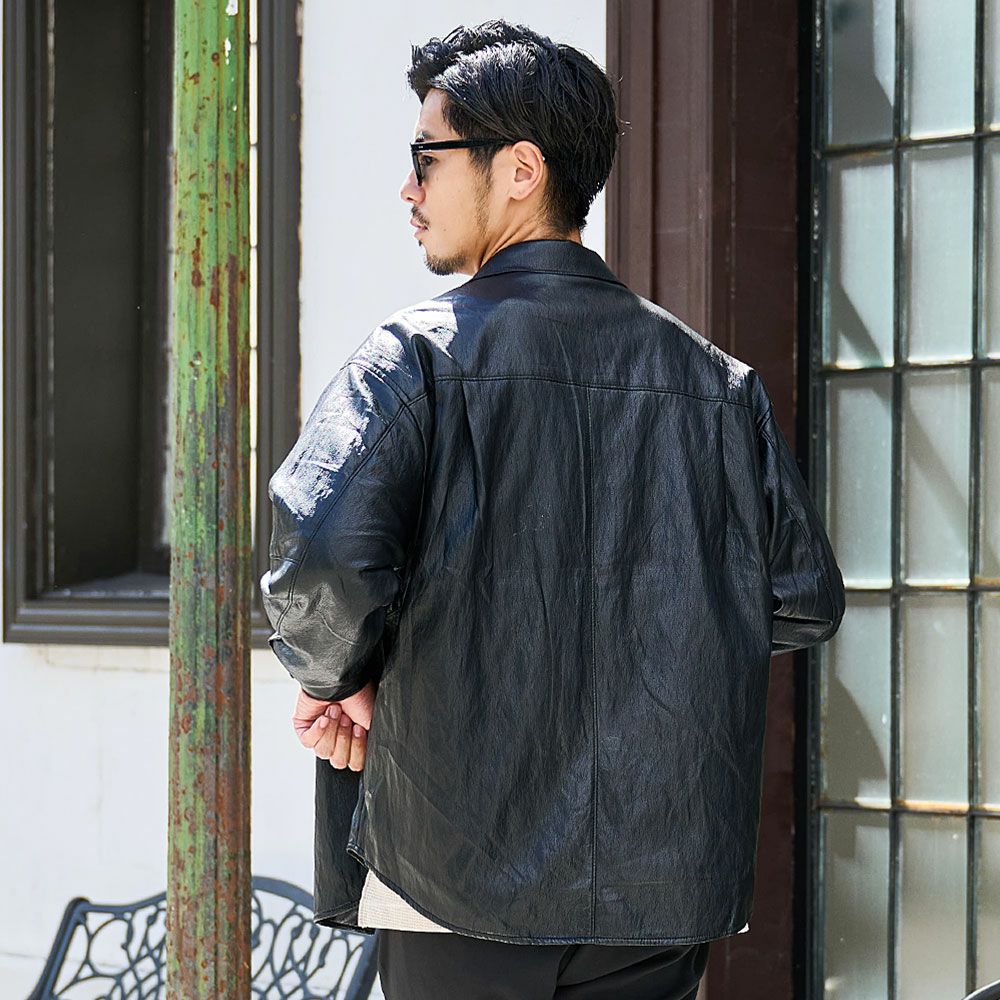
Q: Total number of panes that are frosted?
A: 15